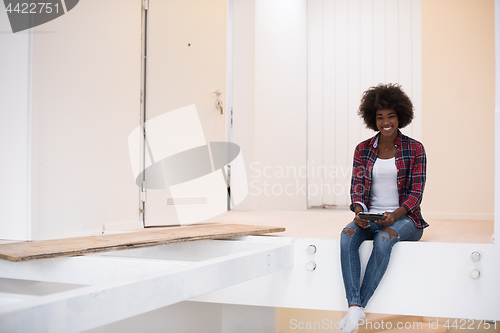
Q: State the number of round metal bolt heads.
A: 4